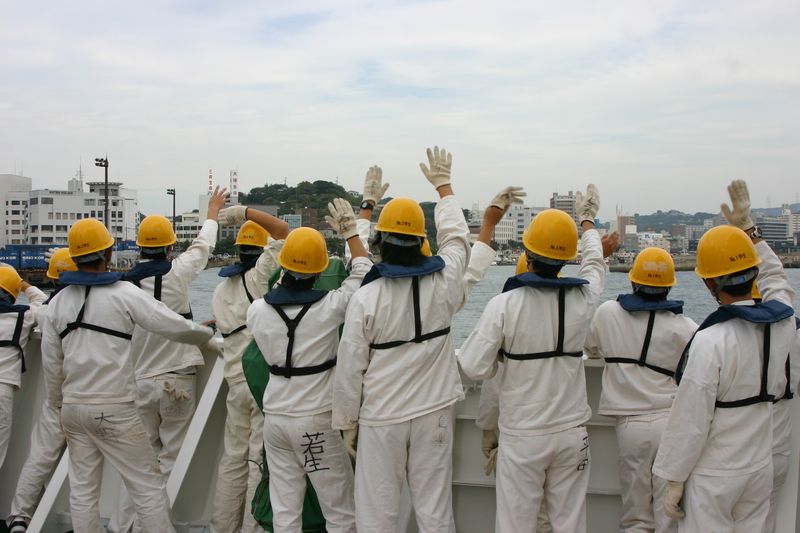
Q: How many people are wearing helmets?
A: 13